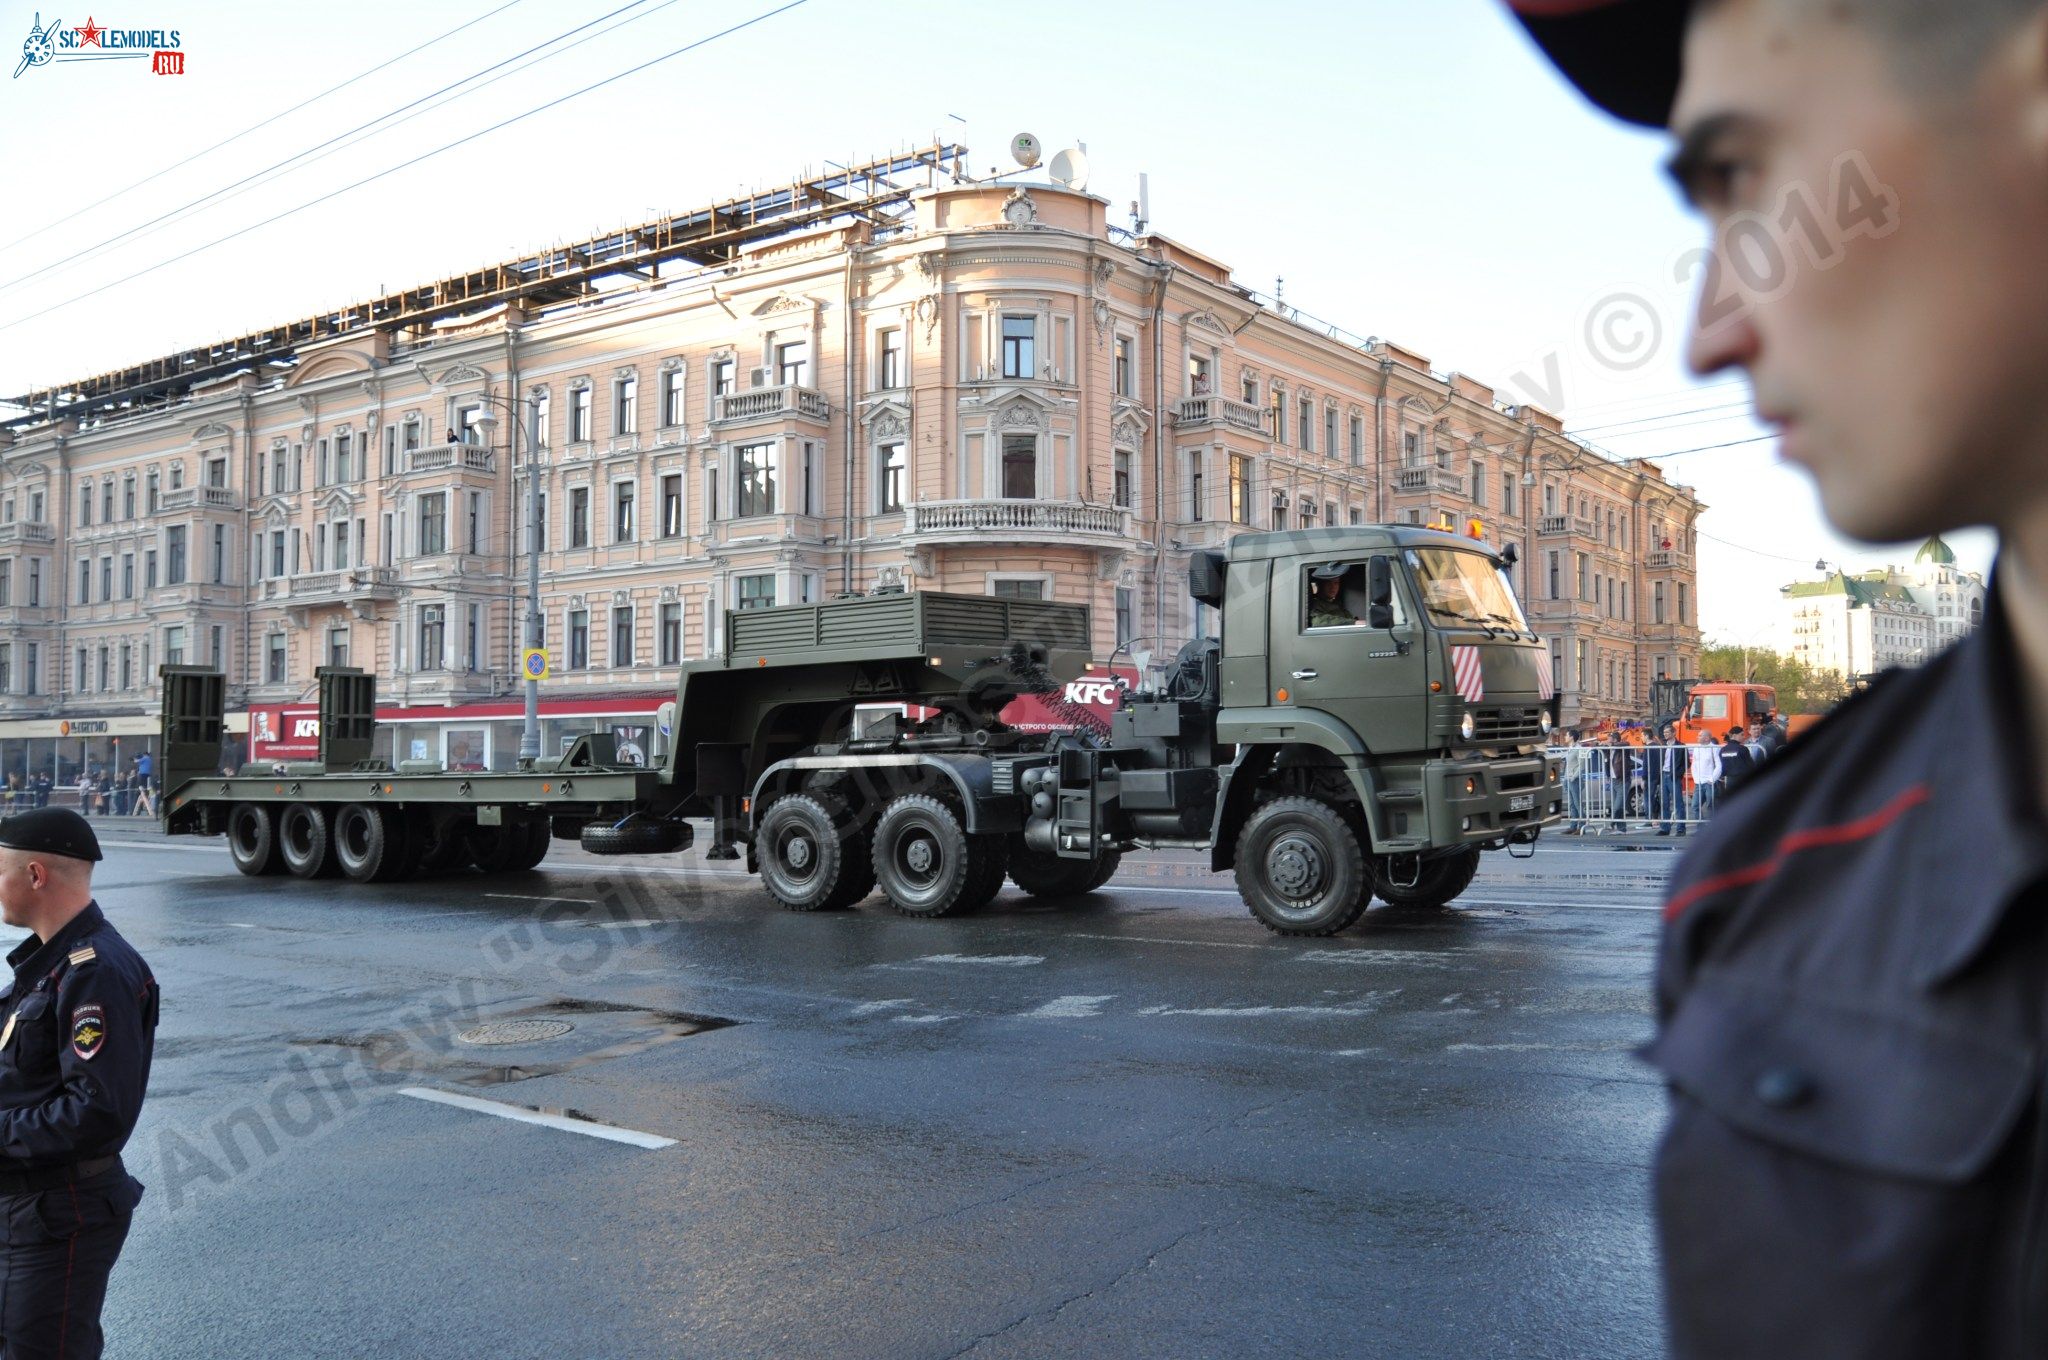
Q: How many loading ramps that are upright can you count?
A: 2